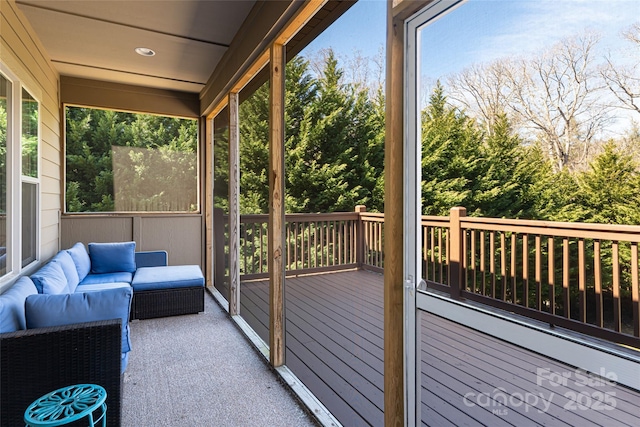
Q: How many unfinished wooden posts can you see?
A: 4